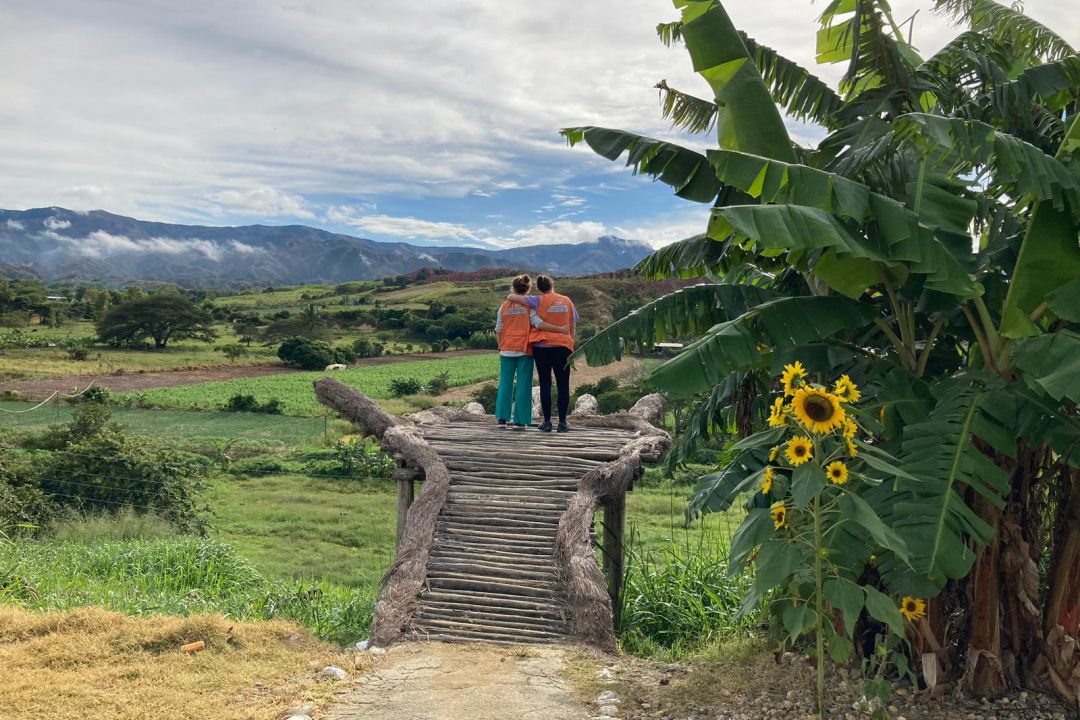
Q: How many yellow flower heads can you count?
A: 12